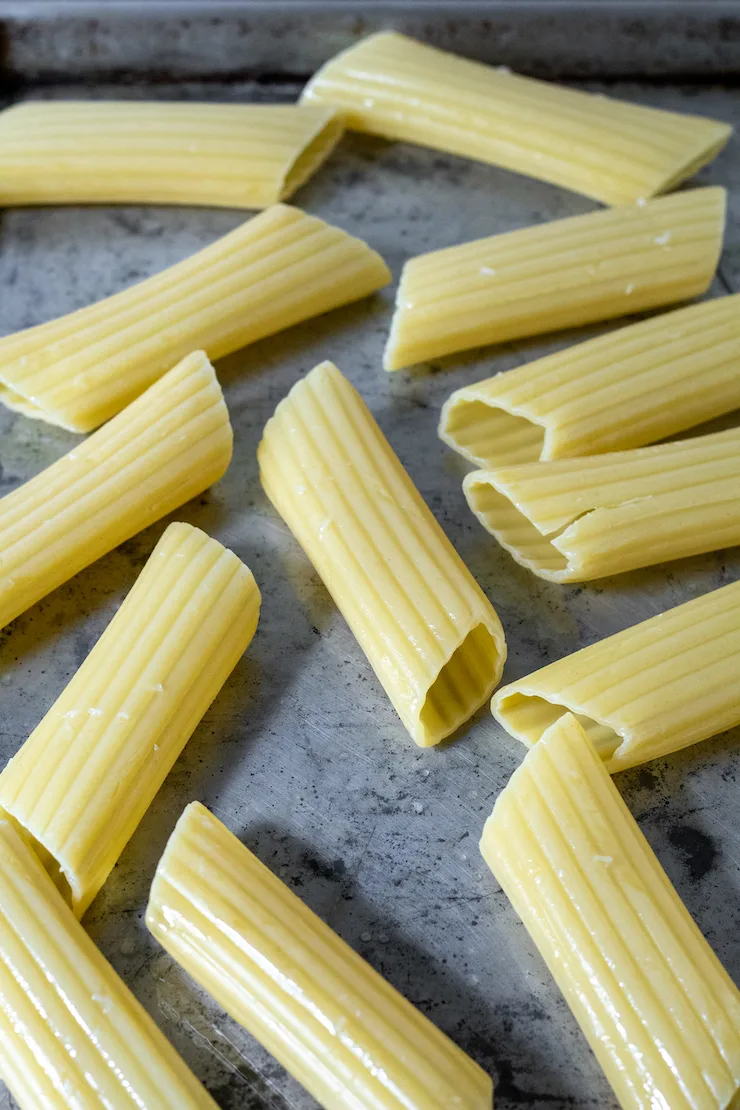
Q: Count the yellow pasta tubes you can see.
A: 13